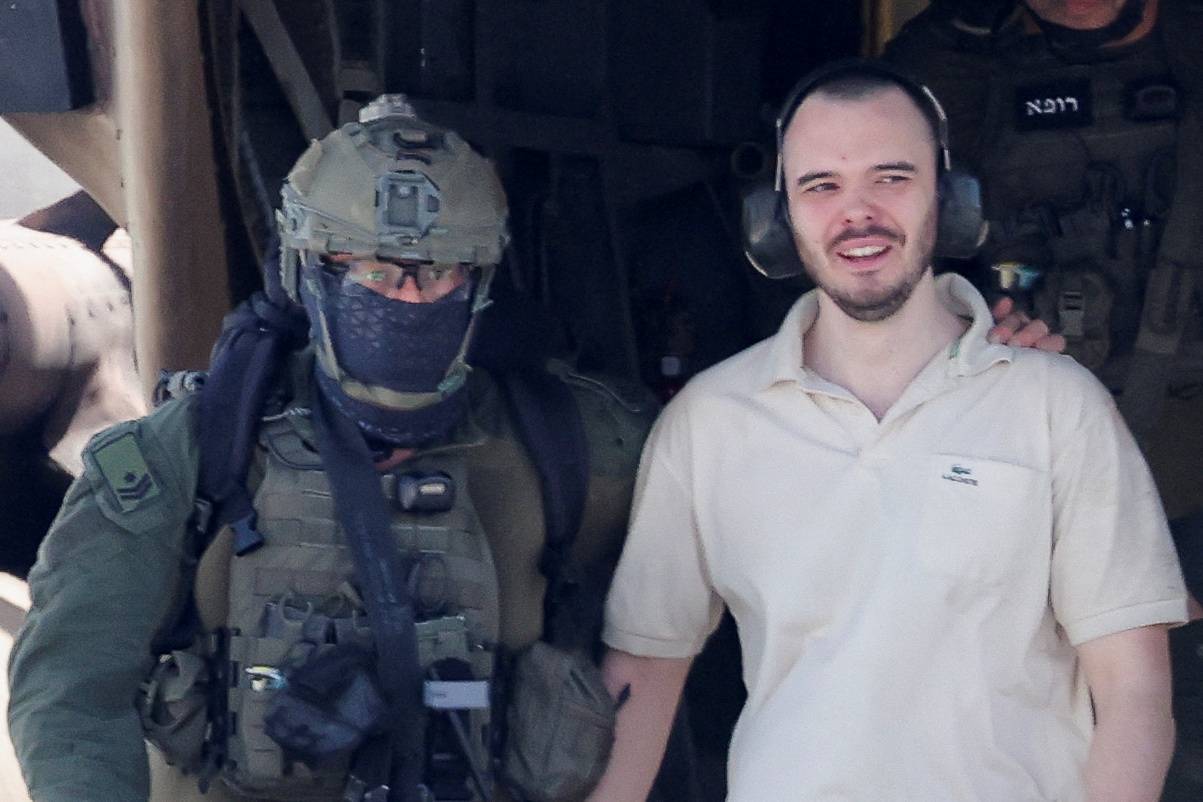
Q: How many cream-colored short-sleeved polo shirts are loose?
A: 1